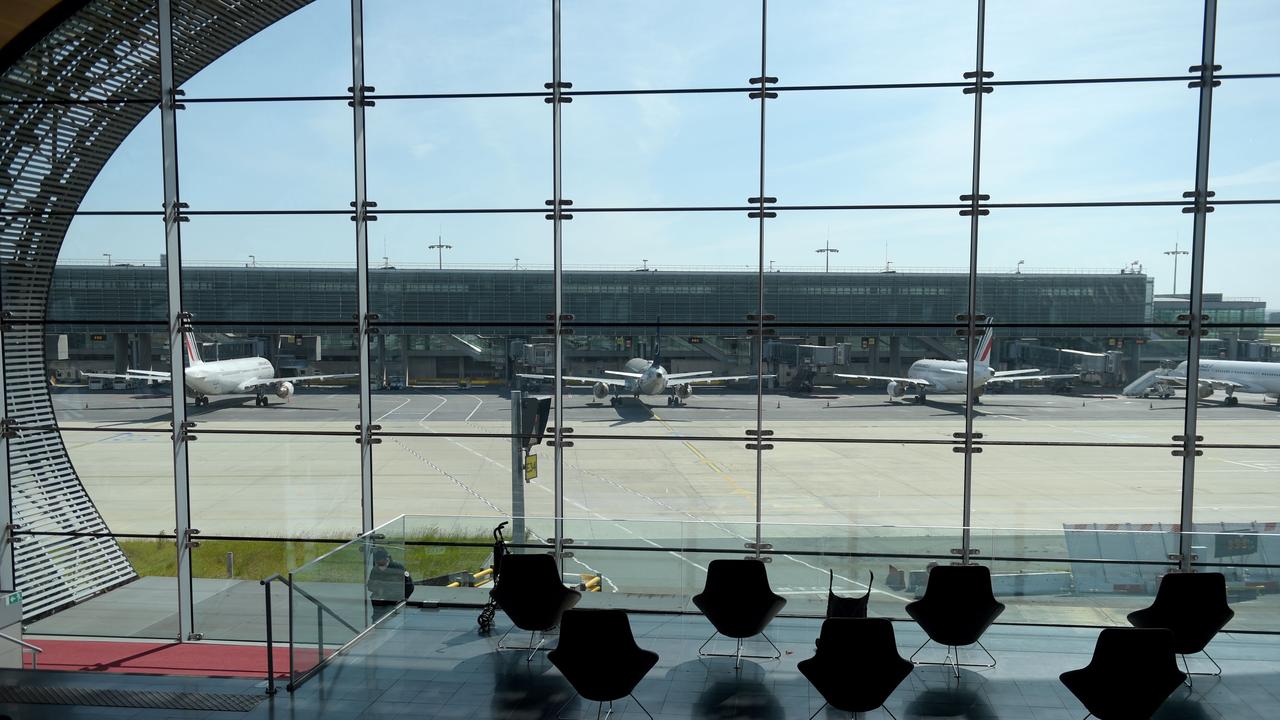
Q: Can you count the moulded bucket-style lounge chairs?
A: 7